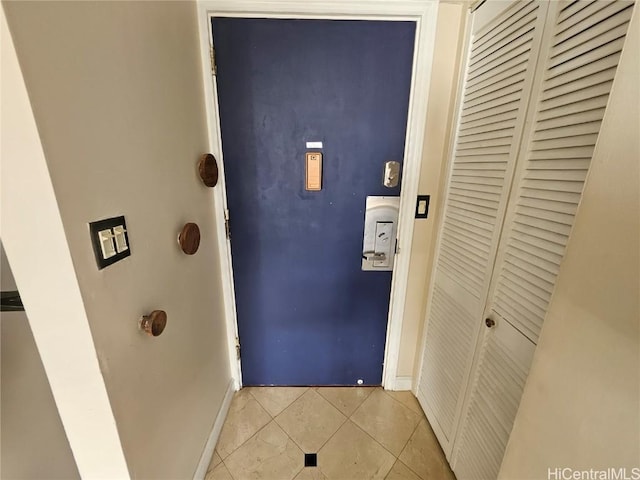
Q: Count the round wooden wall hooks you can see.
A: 3